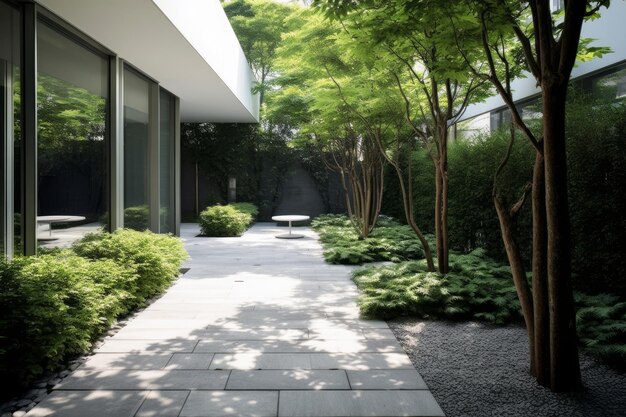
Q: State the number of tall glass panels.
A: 4